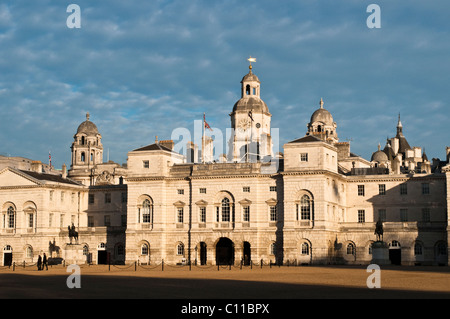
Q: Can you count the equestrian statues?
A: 2